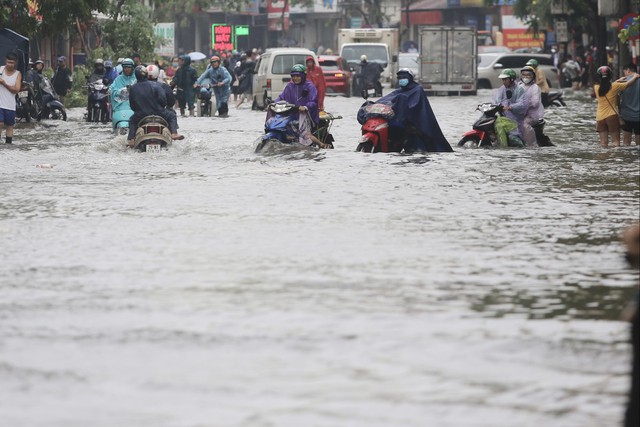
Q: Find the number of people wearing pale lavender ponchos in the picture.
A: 2